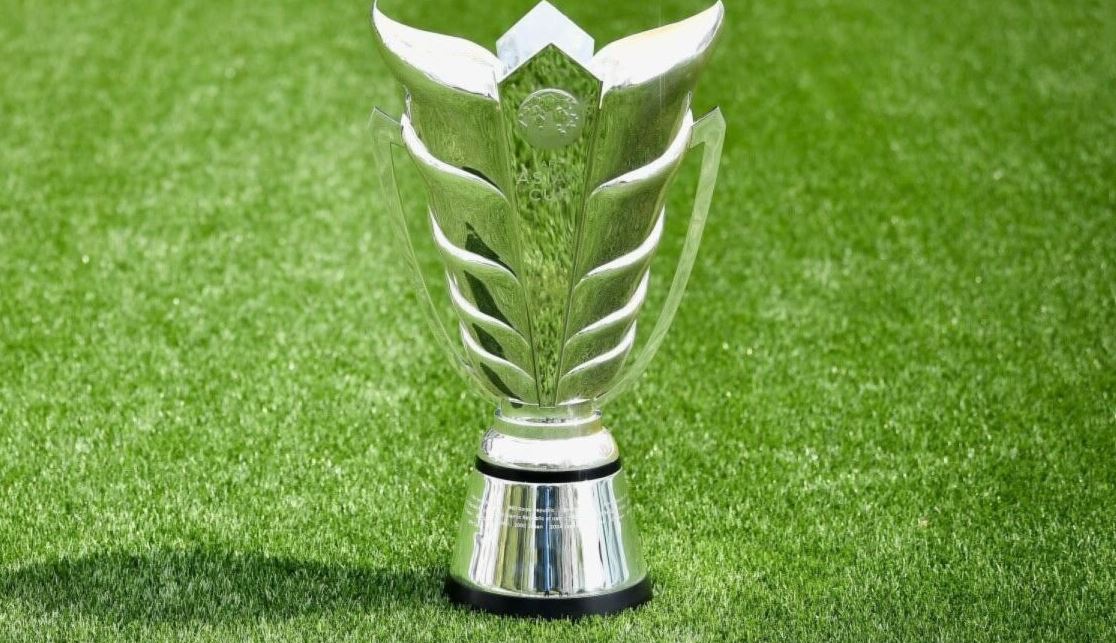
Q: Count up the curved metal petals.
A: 10